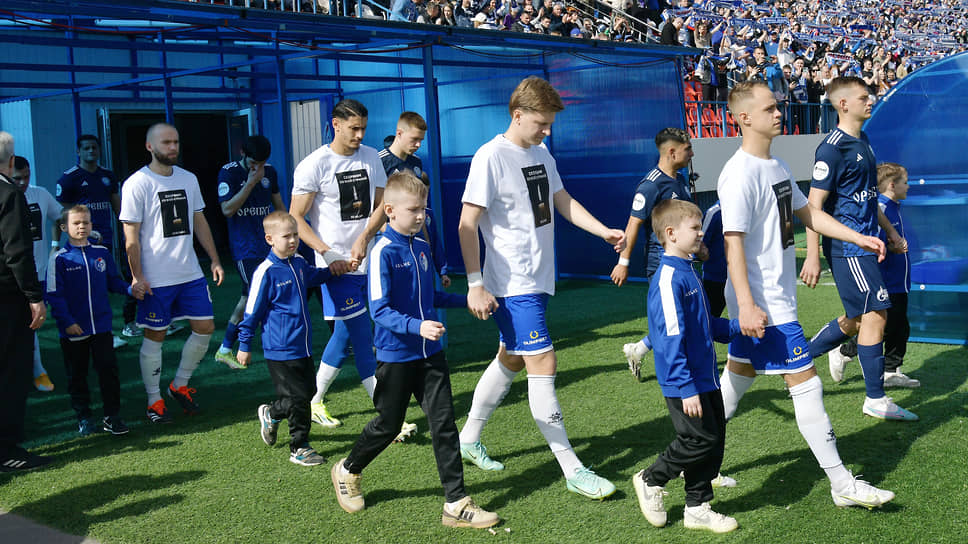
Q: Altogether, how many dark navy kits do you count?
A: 5